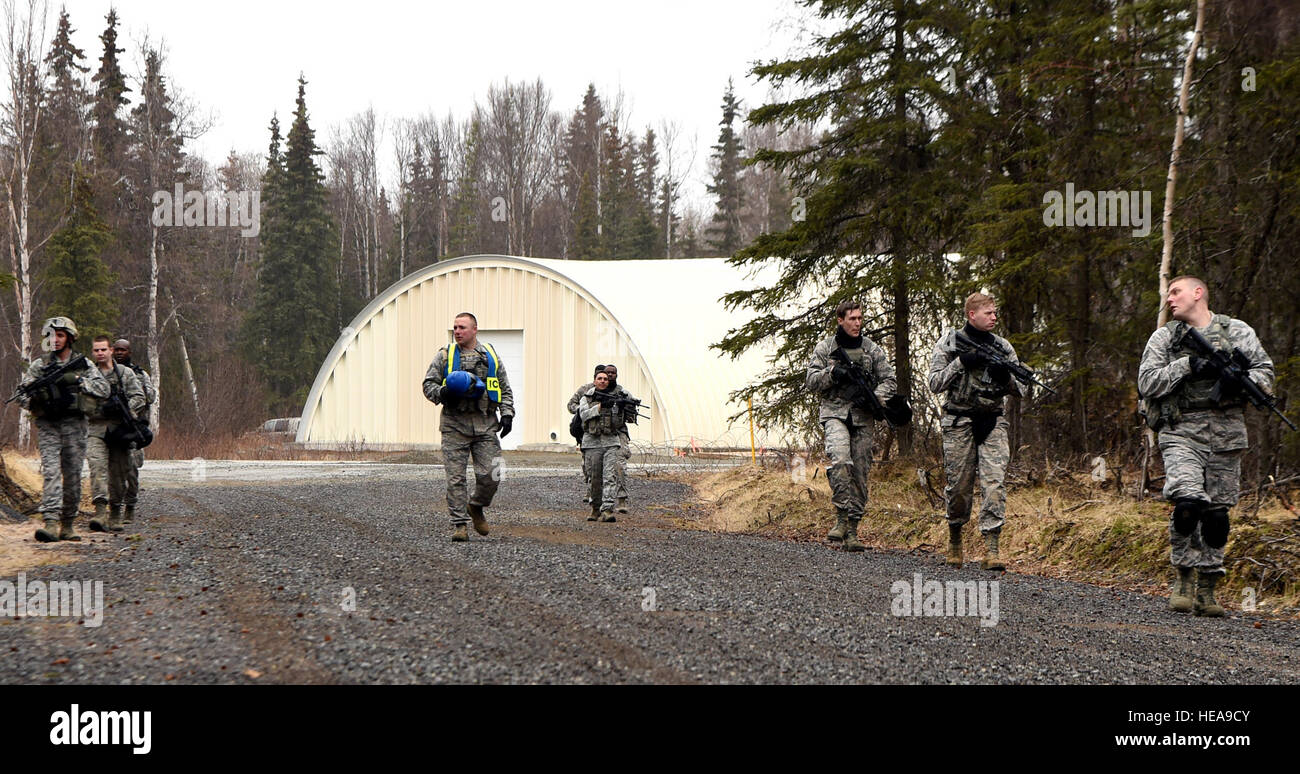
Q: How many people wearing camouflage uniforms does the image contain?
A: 10